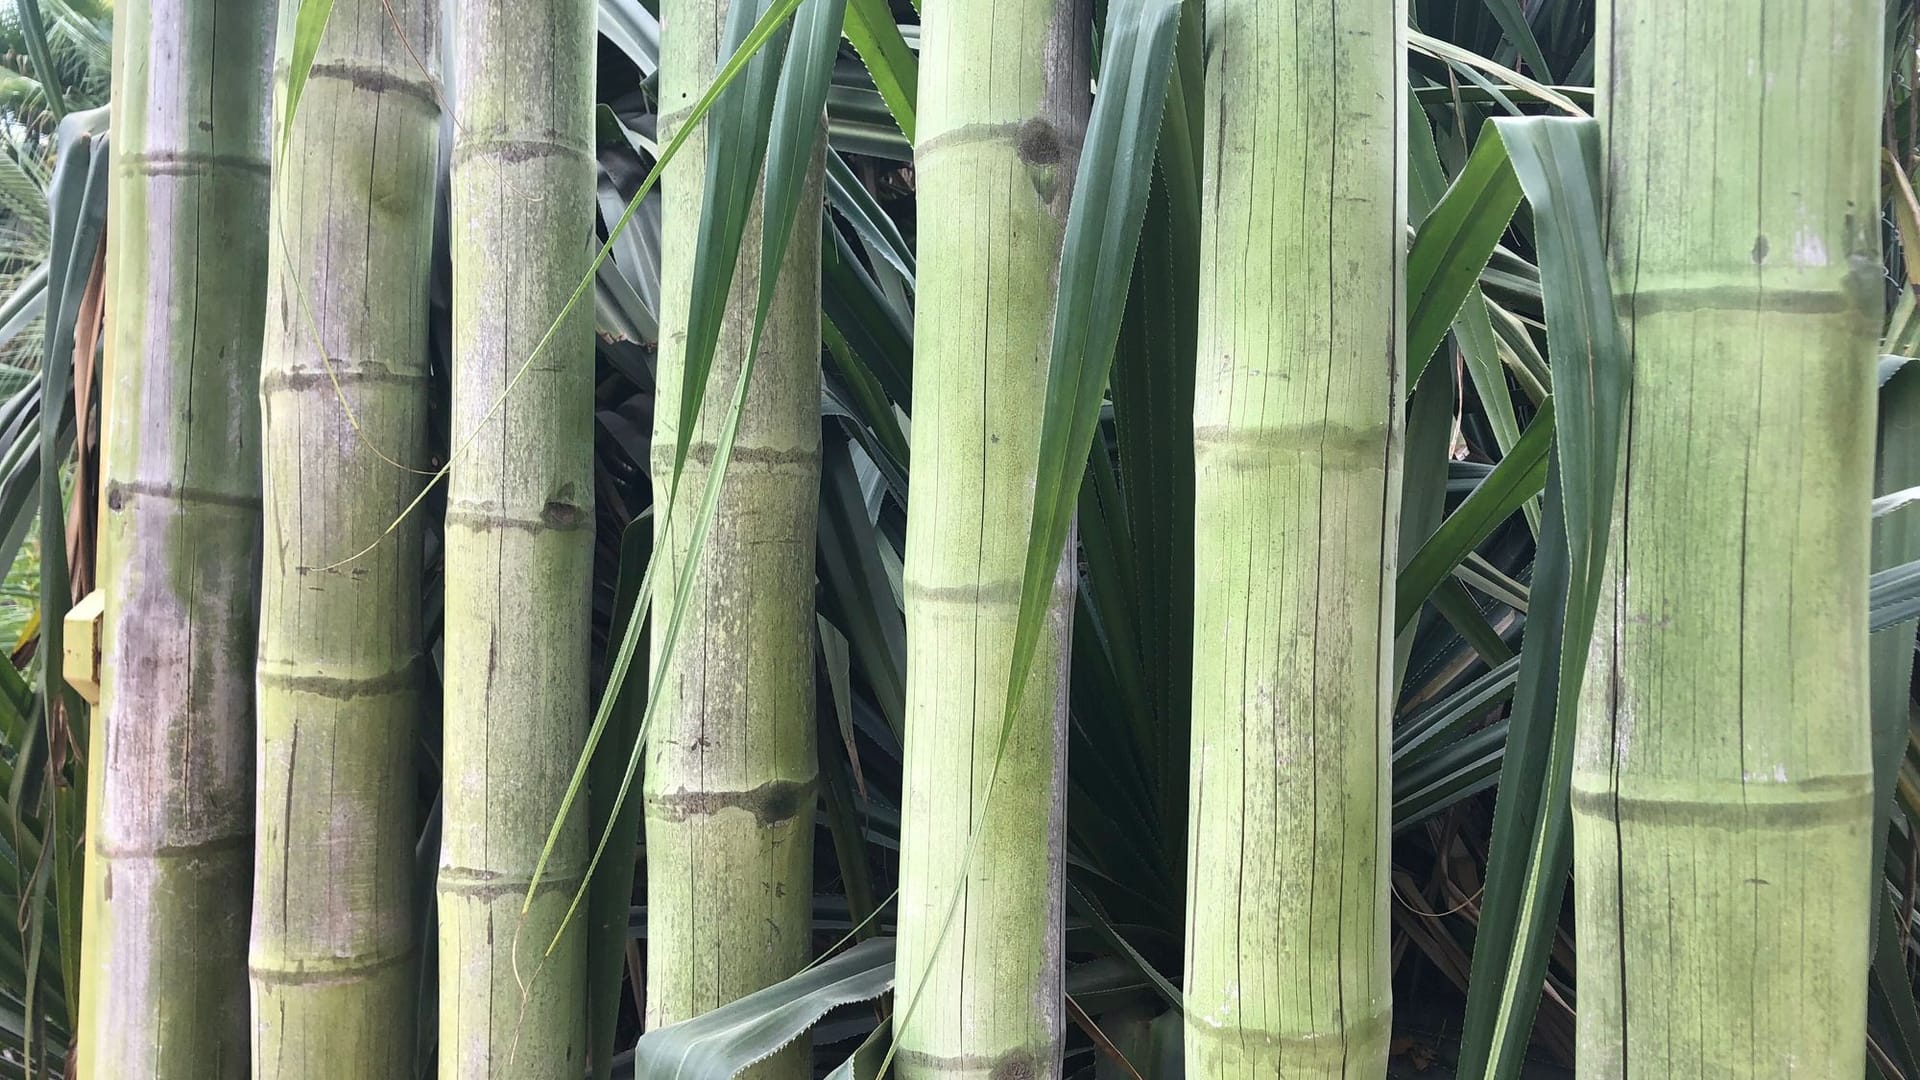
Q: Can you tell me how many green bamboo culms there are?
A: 7